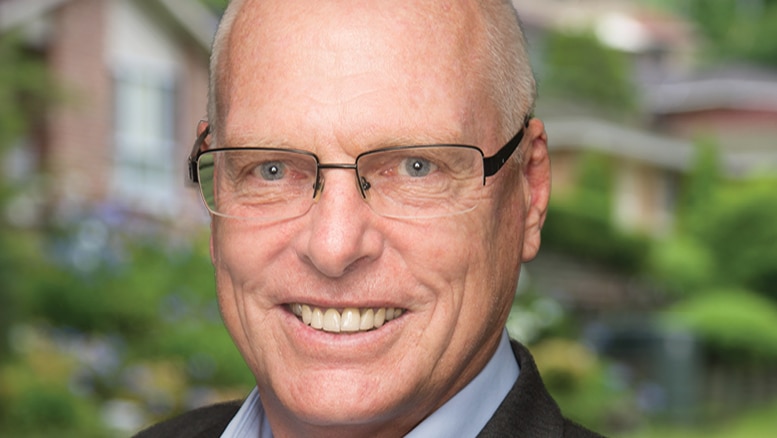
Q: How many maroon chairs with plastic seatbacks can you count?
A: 0